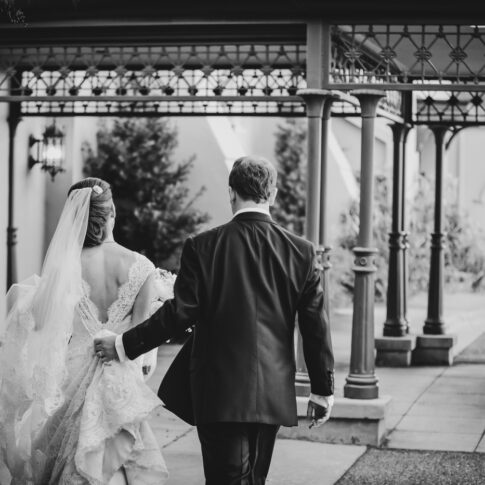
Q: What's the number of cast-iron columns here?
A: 7